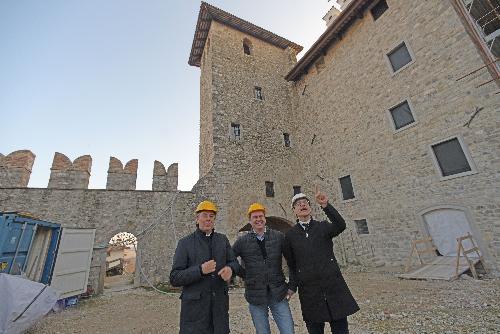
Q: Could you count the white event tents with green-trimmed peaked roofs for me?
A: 0